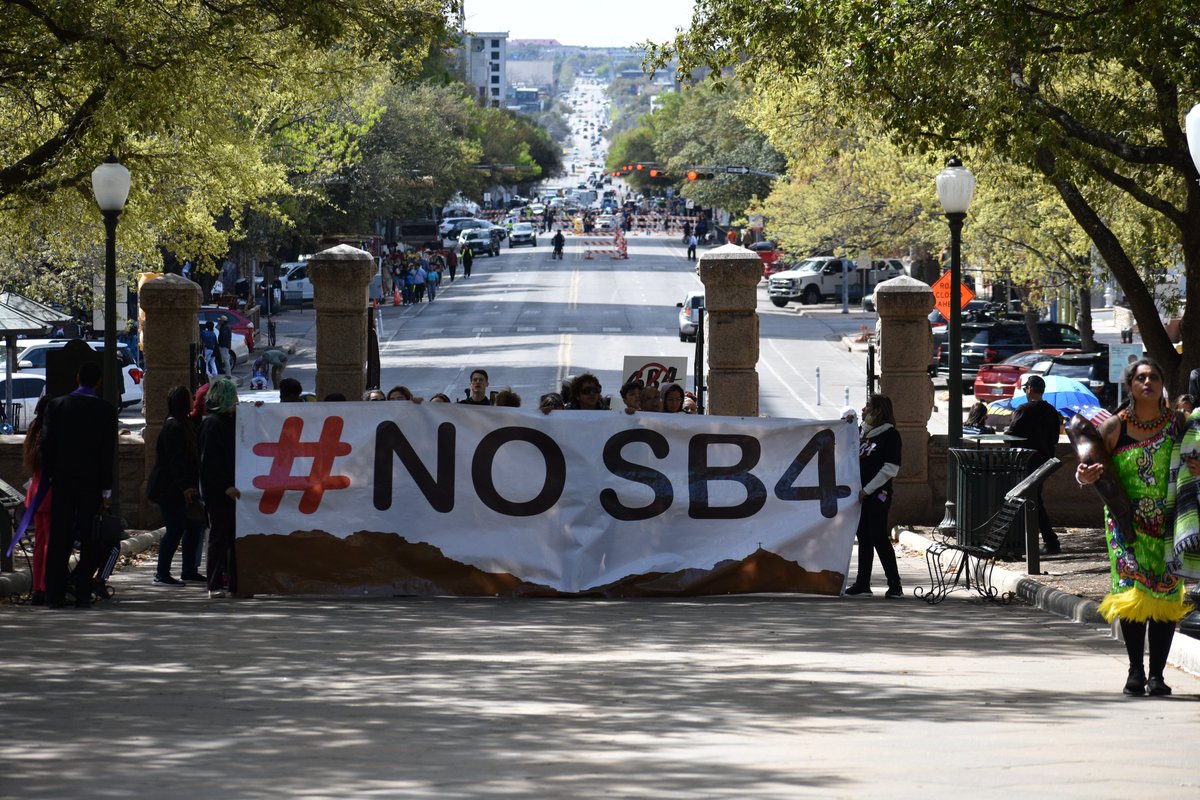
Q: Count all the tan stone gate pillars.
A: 4